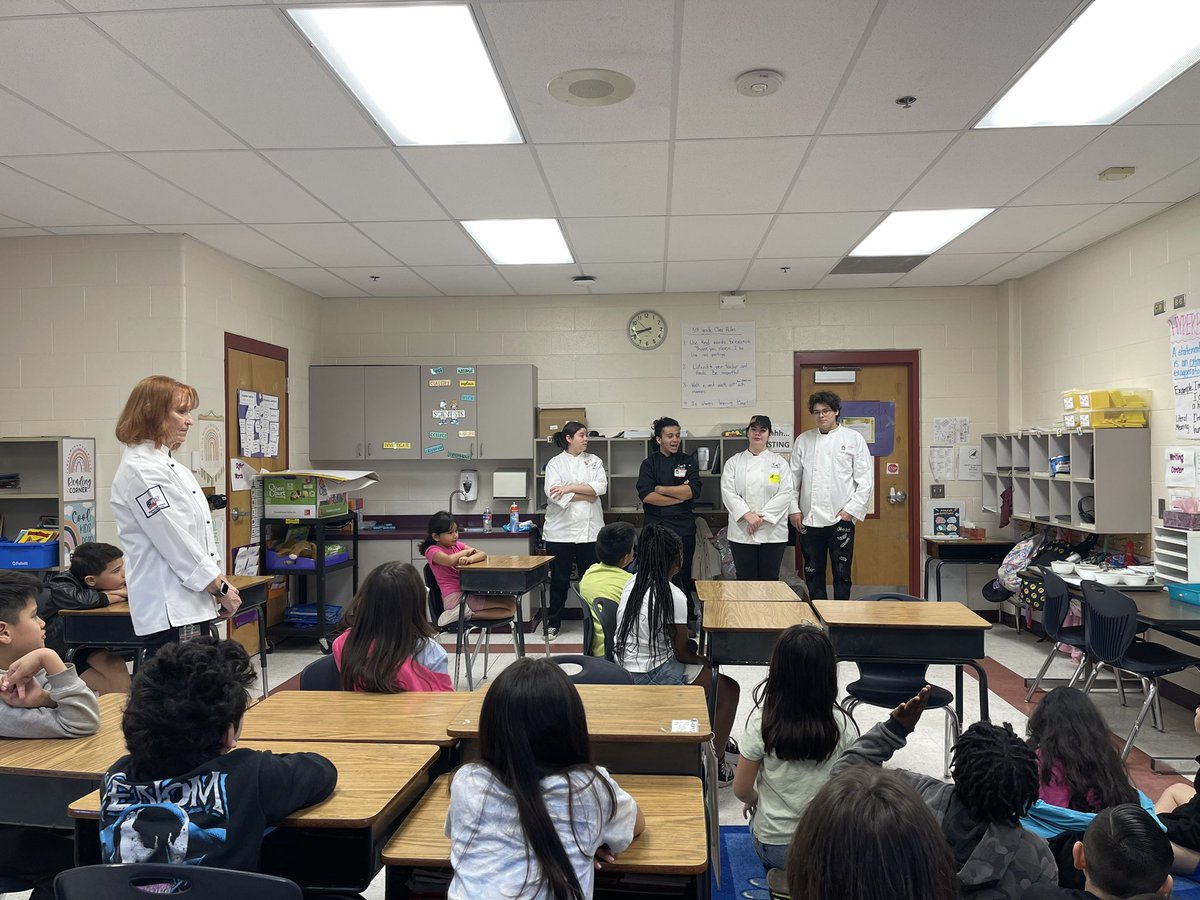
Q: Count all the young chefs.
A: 4